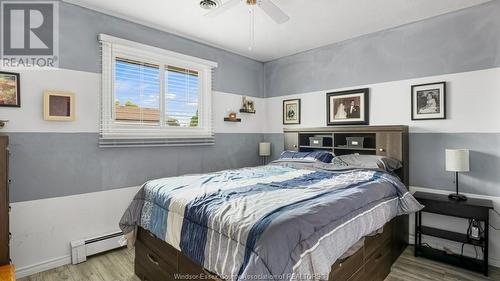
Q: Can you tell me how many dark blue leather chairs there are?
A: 0